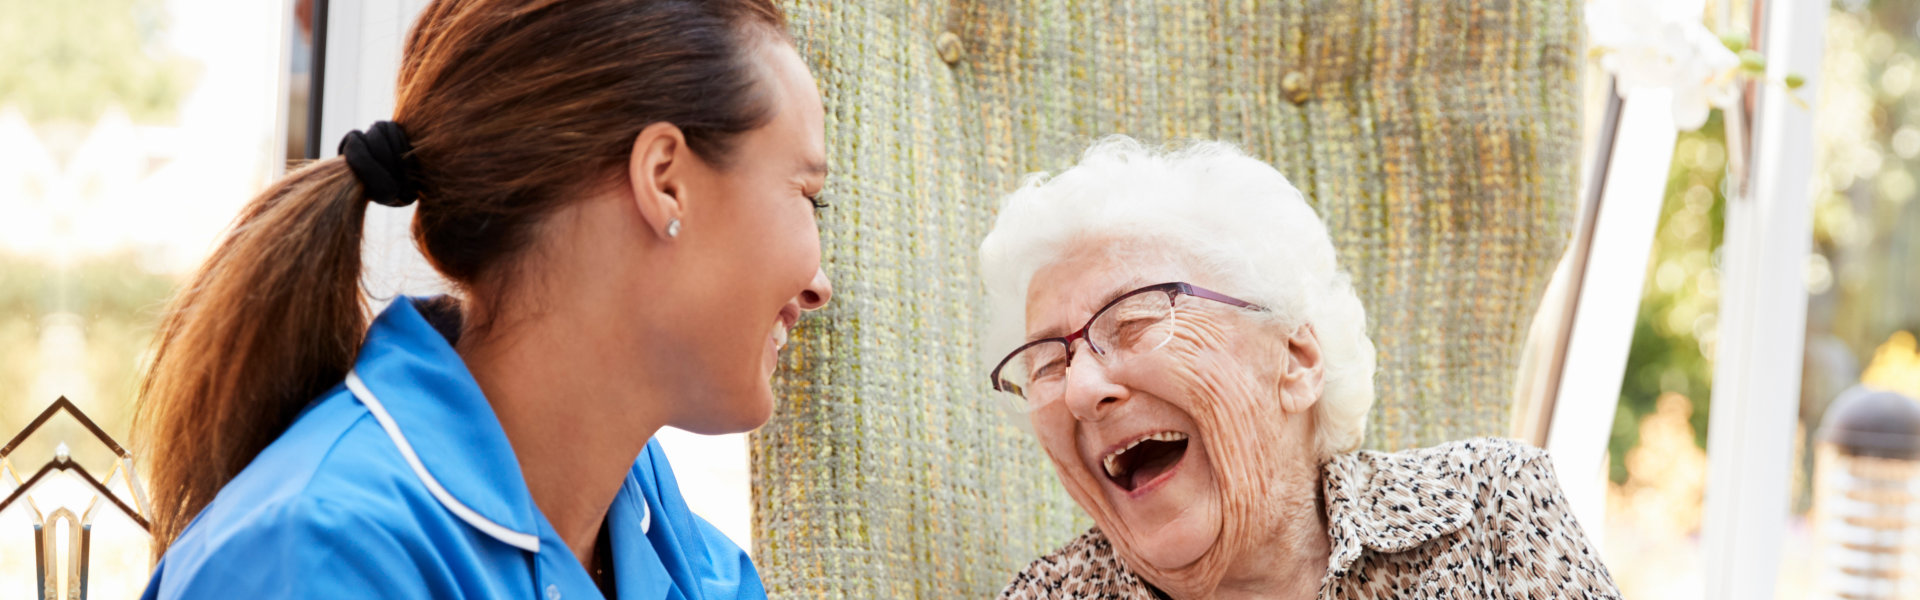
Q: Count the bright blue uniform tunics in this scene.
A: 1